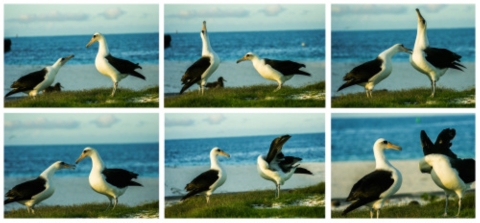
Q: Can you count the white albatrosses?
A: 12